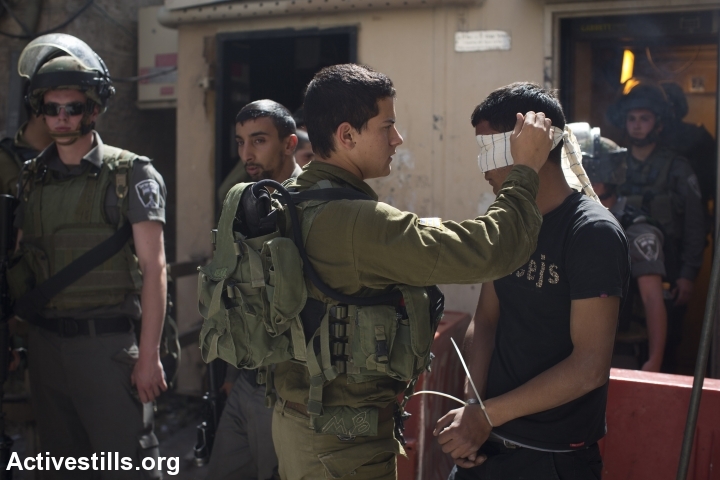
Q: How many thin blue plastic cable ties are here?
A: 0